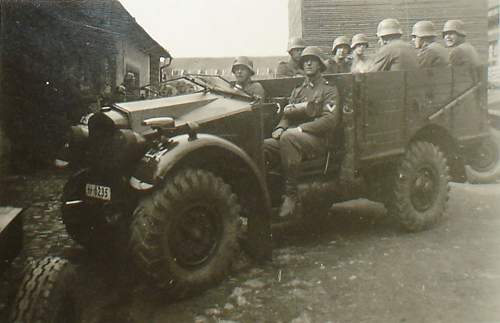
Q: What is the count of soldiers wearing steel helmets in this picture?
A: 8